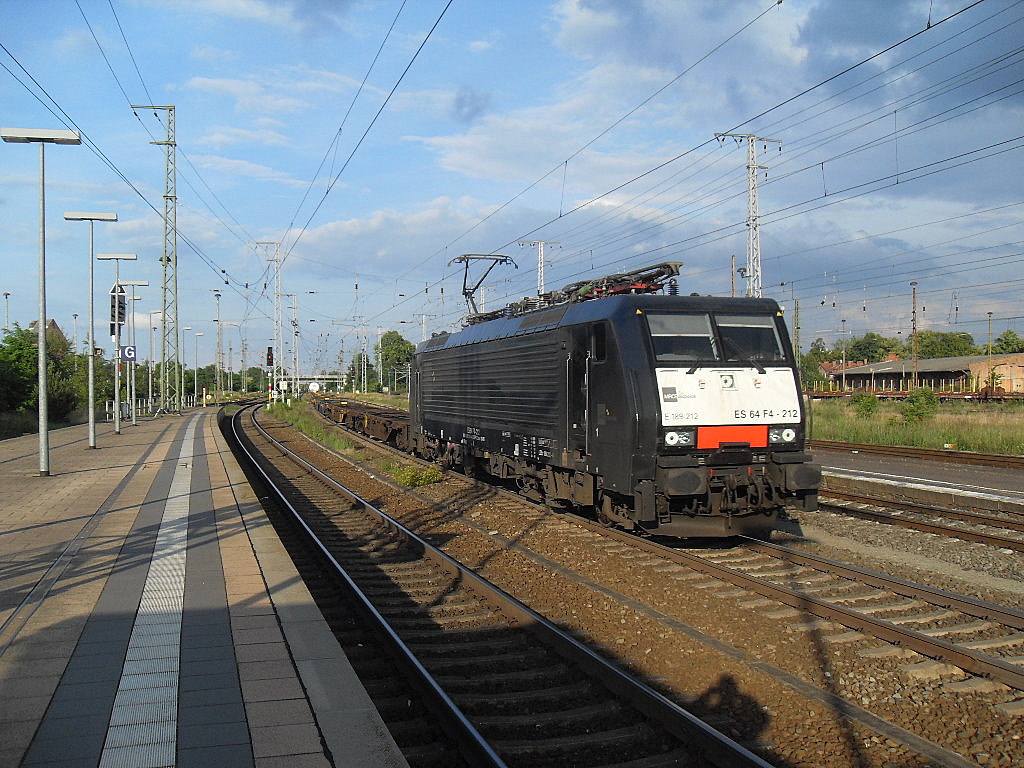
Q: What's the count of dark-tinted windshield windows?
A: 2